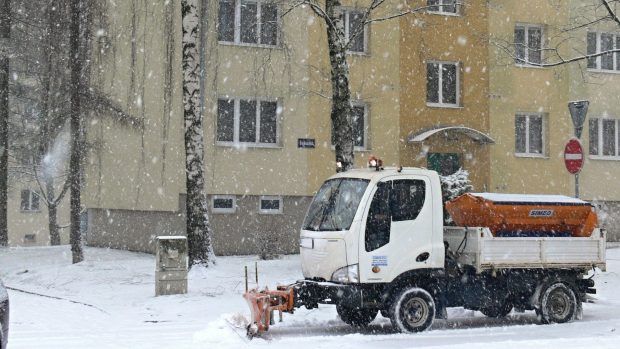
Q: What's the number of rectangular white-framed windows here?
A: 13